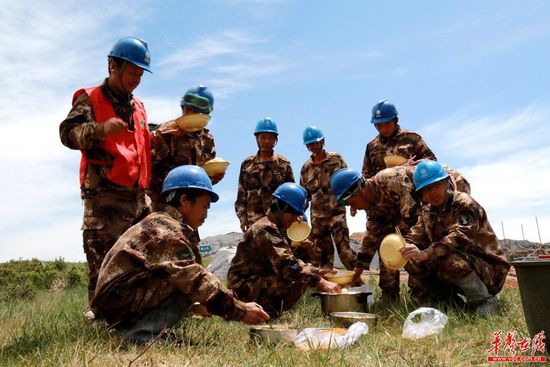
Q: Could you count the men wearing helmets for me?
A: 9